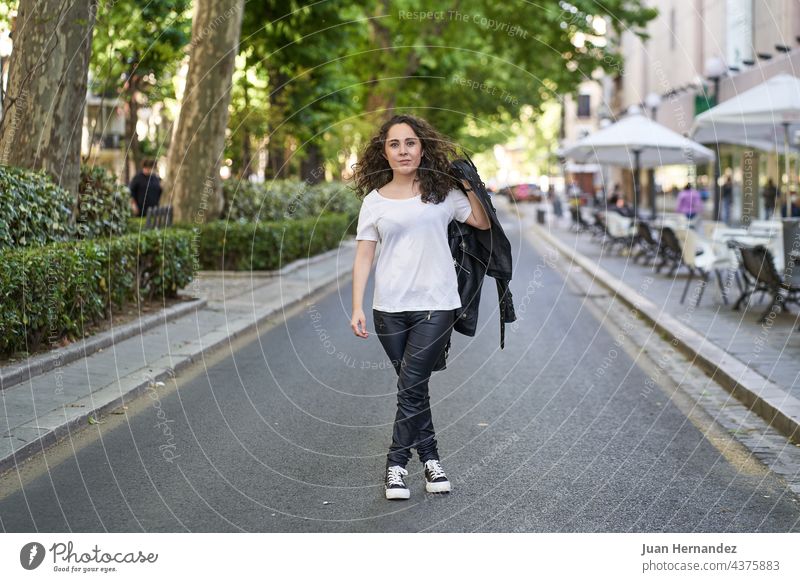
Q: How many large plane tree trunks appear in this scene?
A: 2